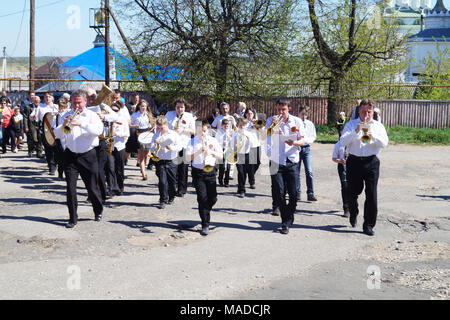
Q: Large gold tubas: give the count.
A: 1